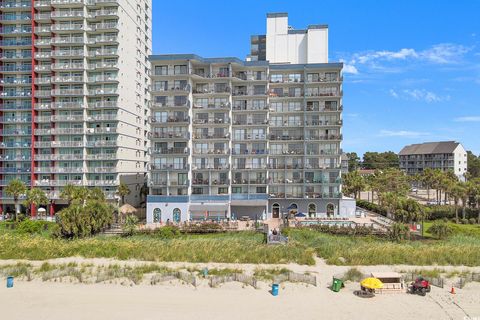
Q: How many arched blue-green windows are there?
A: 2